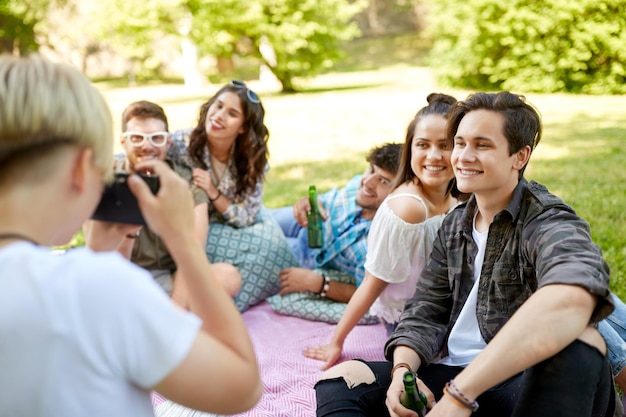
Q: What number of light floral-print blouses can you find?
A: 1